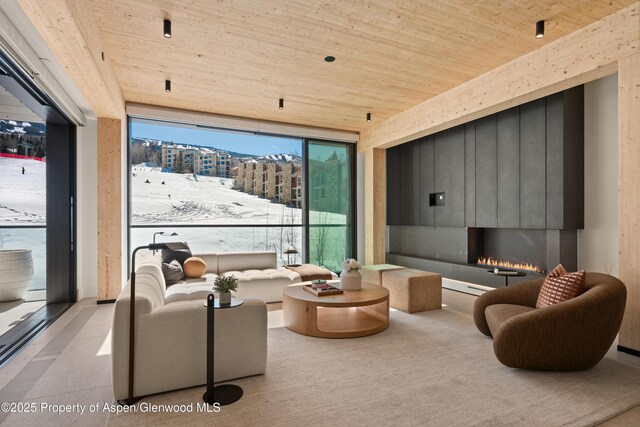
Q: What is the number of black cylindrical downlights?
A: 5